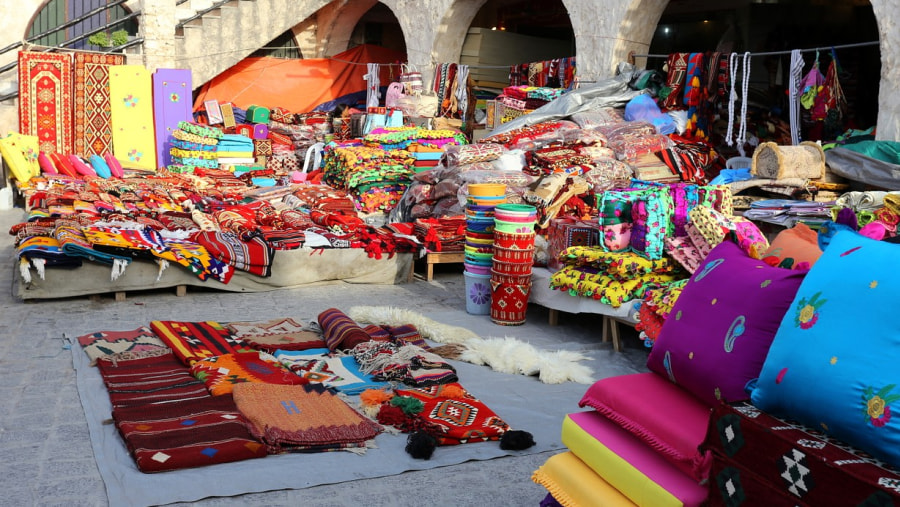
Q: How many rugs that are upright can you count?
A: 4